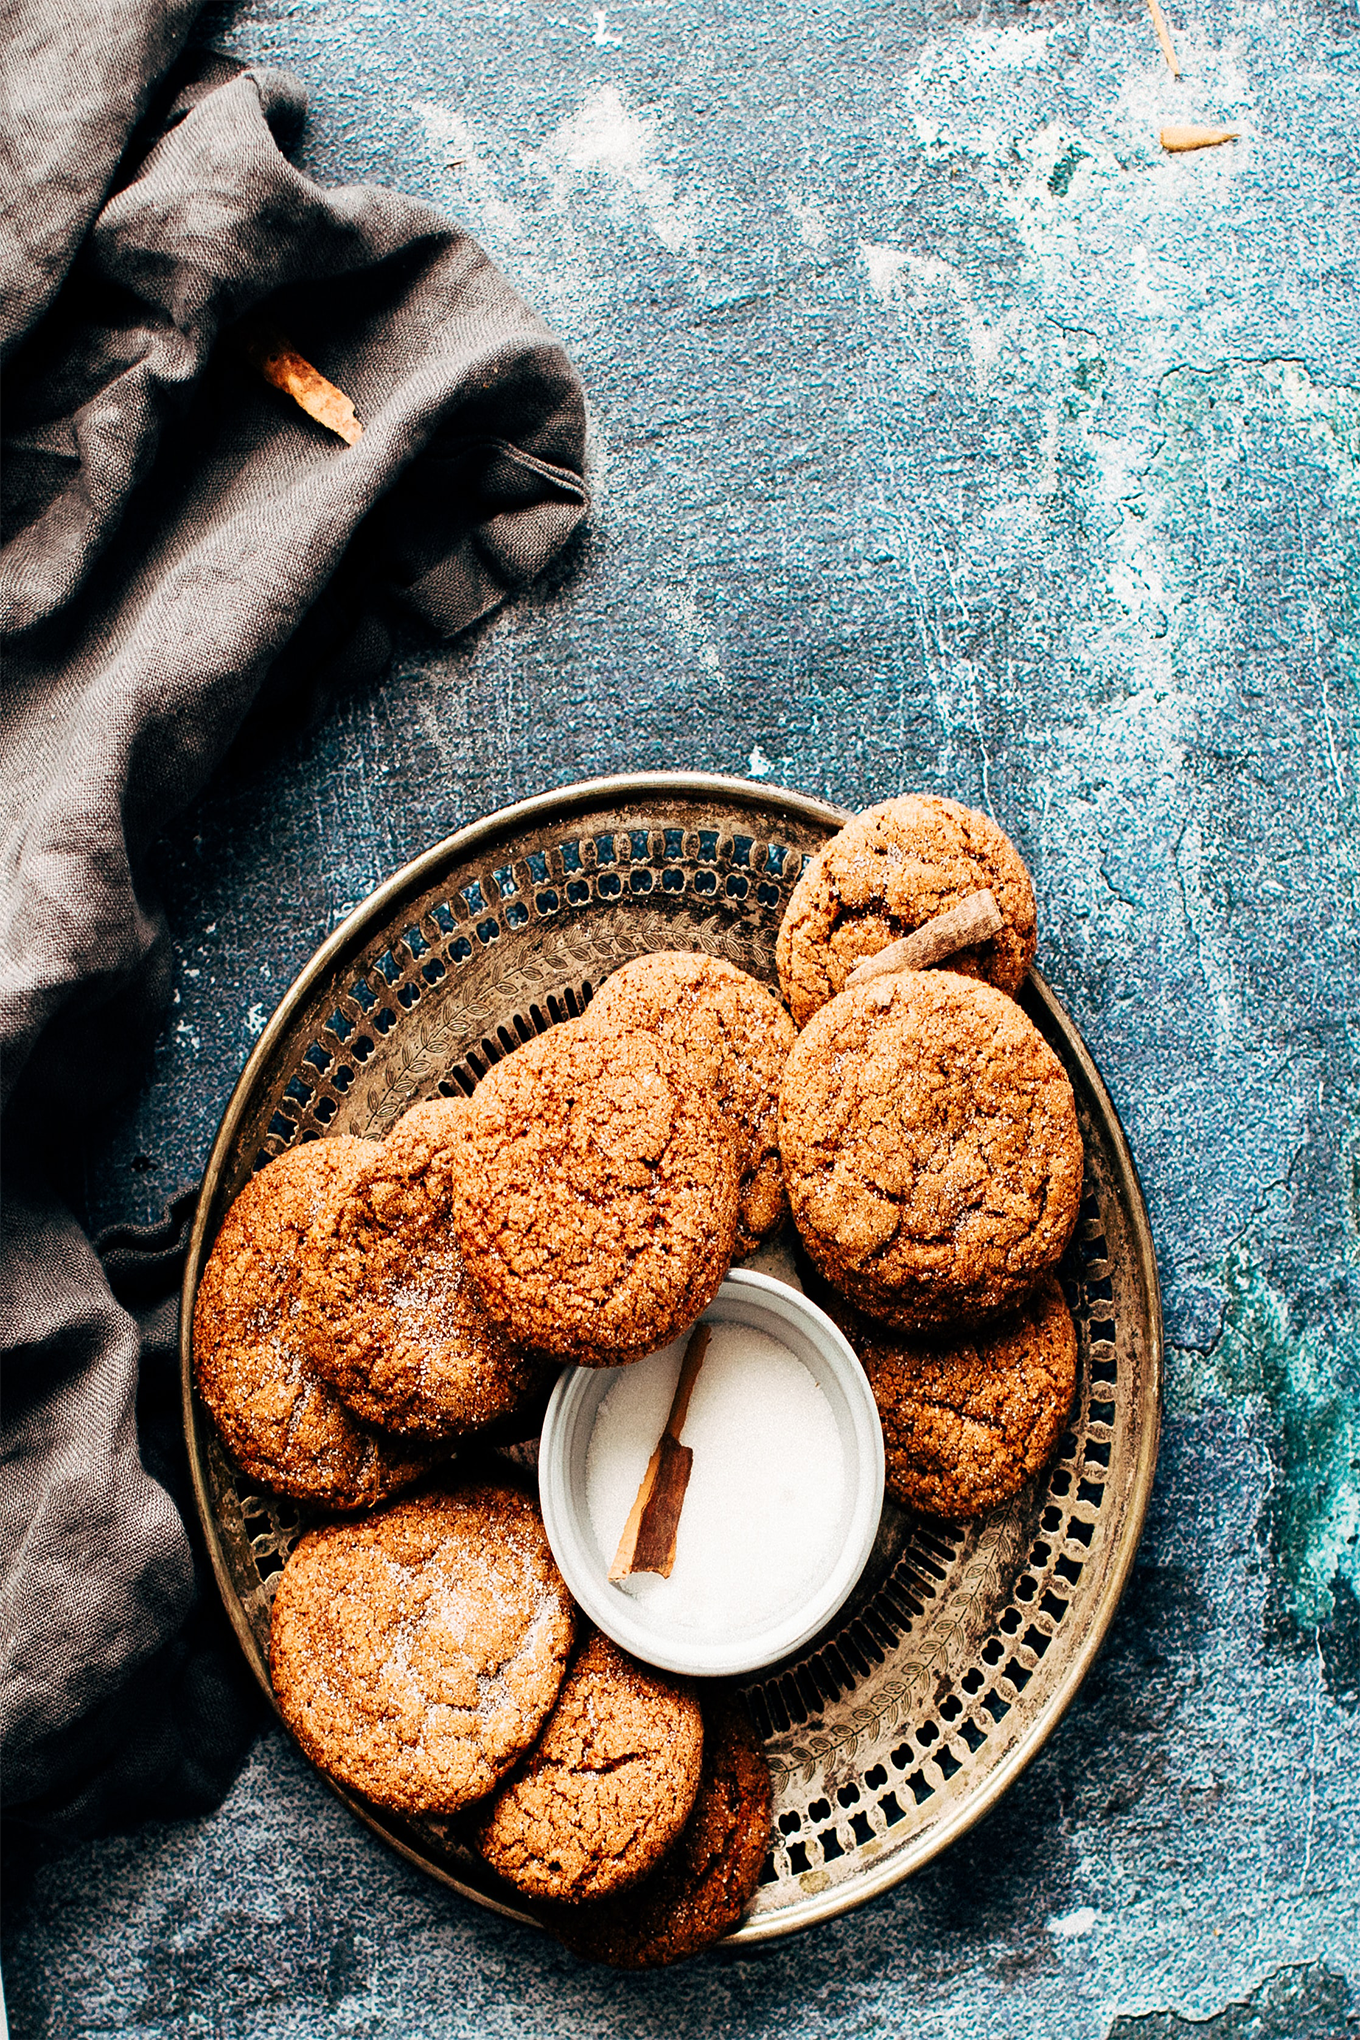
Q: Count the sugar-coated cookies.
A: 10